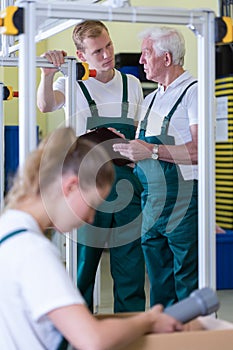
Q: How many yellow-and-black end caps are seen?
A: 4